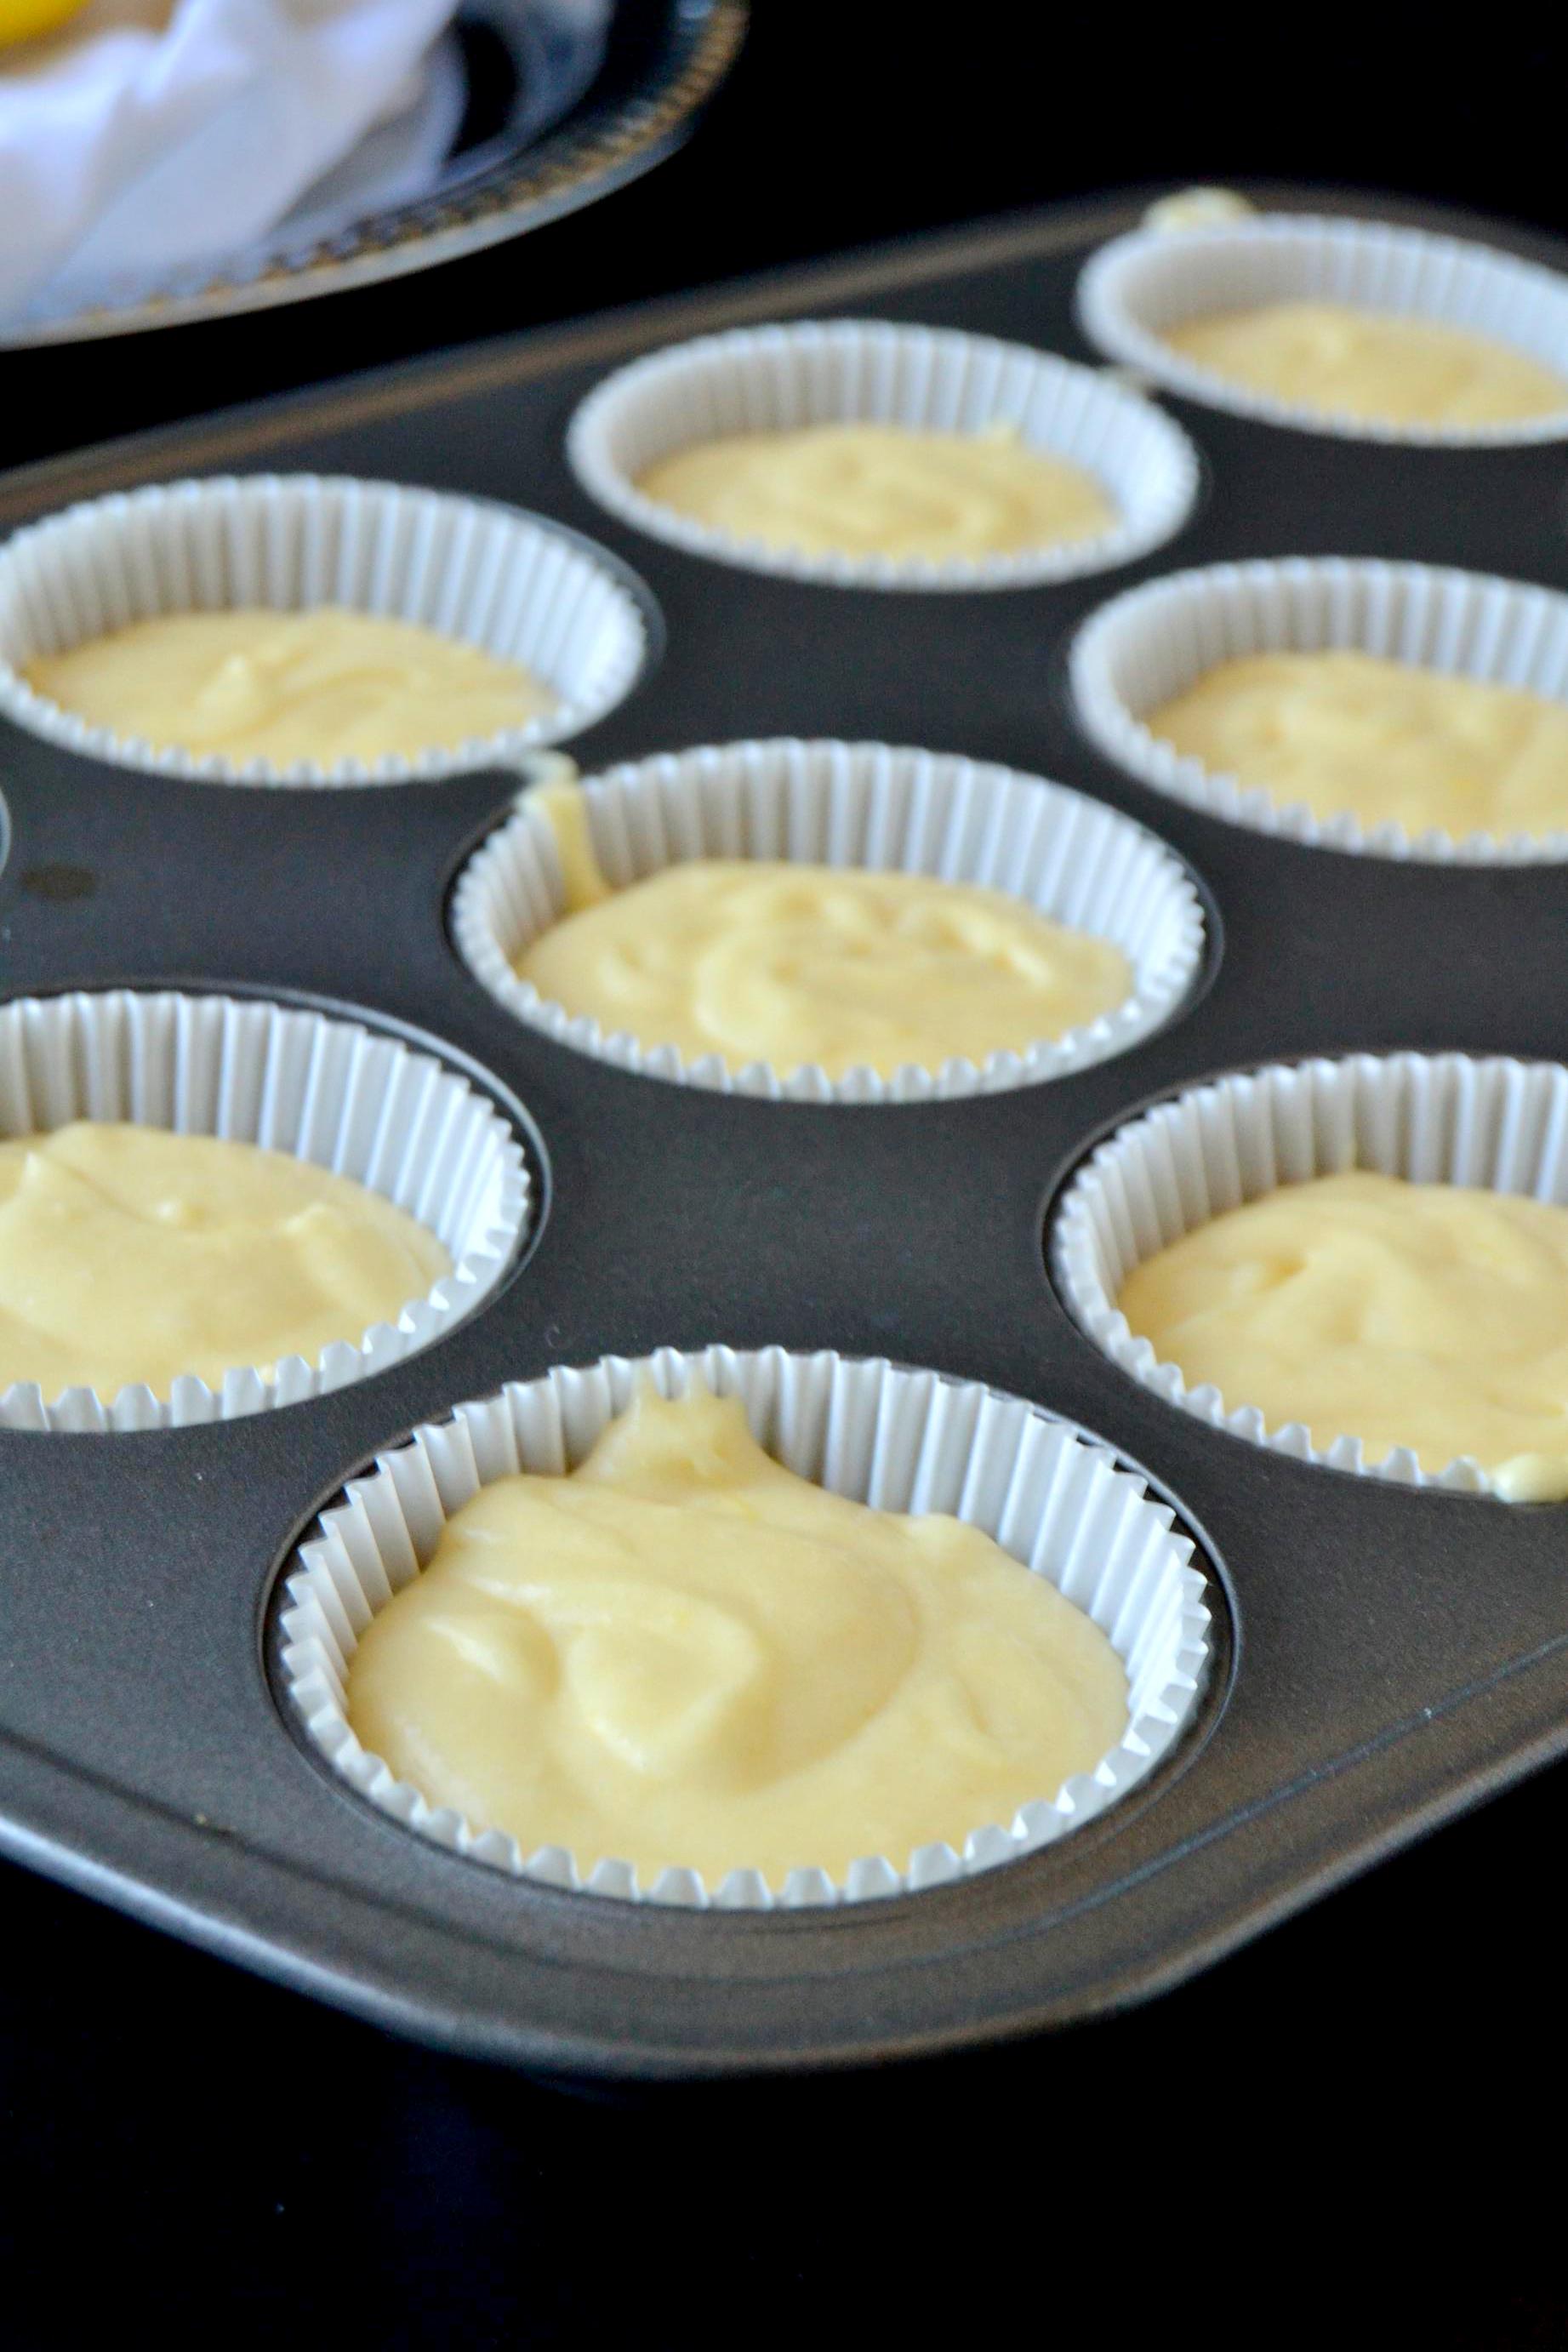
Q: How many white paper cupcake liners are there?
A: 8